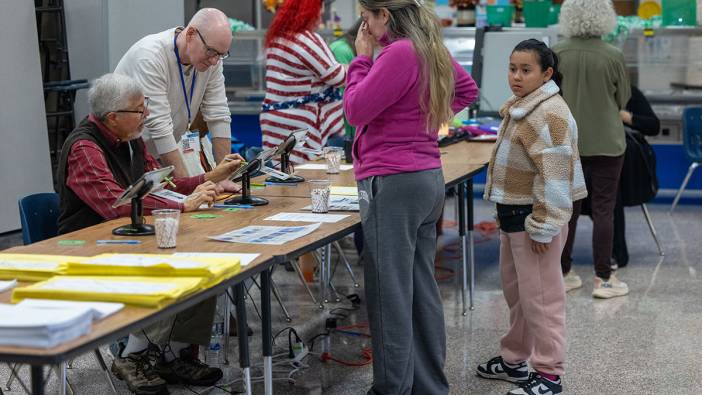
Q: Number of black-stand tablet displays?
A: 3